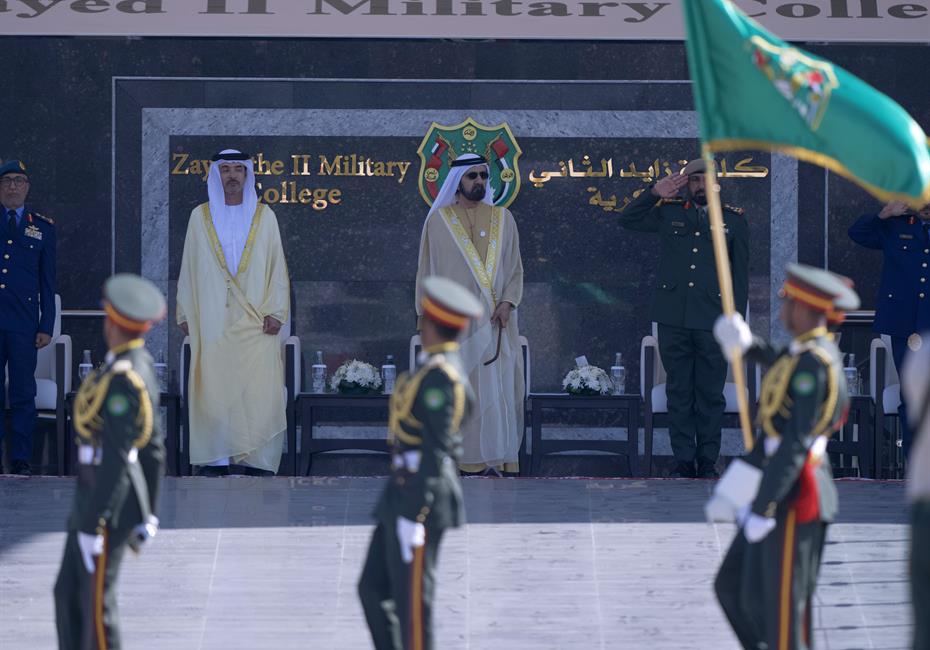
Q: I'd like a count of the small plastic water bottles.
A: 6